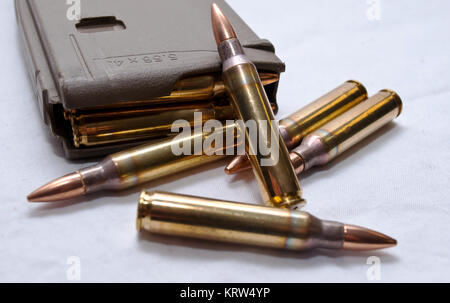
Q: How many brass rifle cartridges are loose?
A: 5